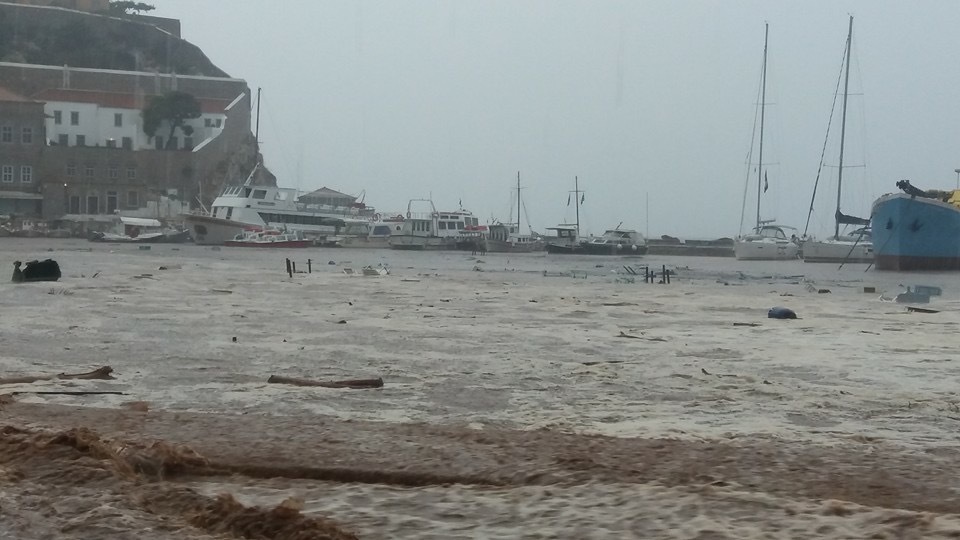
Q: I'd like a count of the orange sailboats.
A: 0